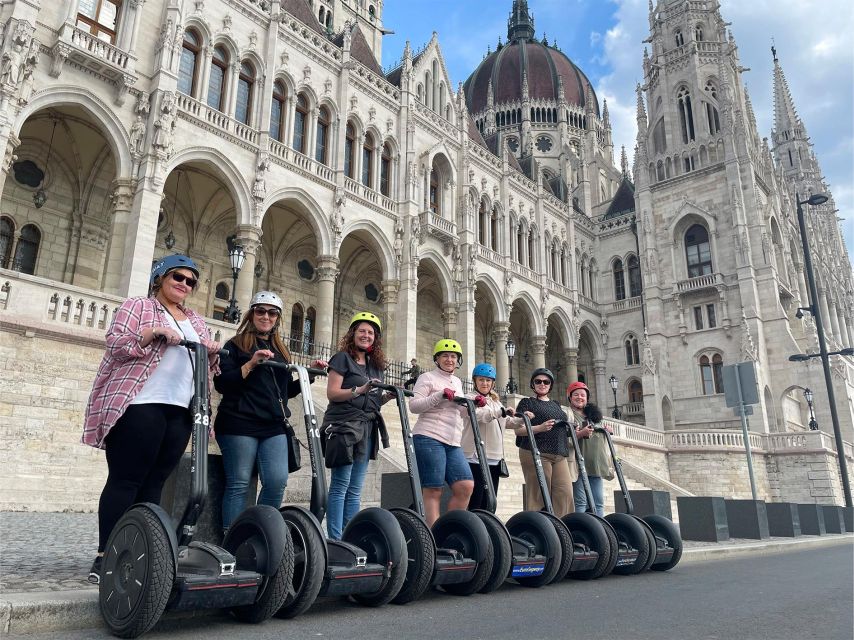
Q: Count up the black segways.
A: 7